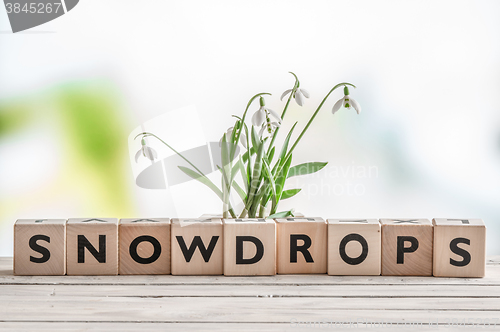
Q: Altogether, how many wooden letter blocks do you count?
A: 9